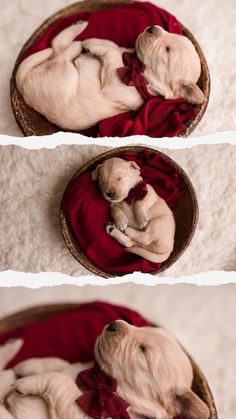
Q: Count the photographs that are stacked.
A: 3